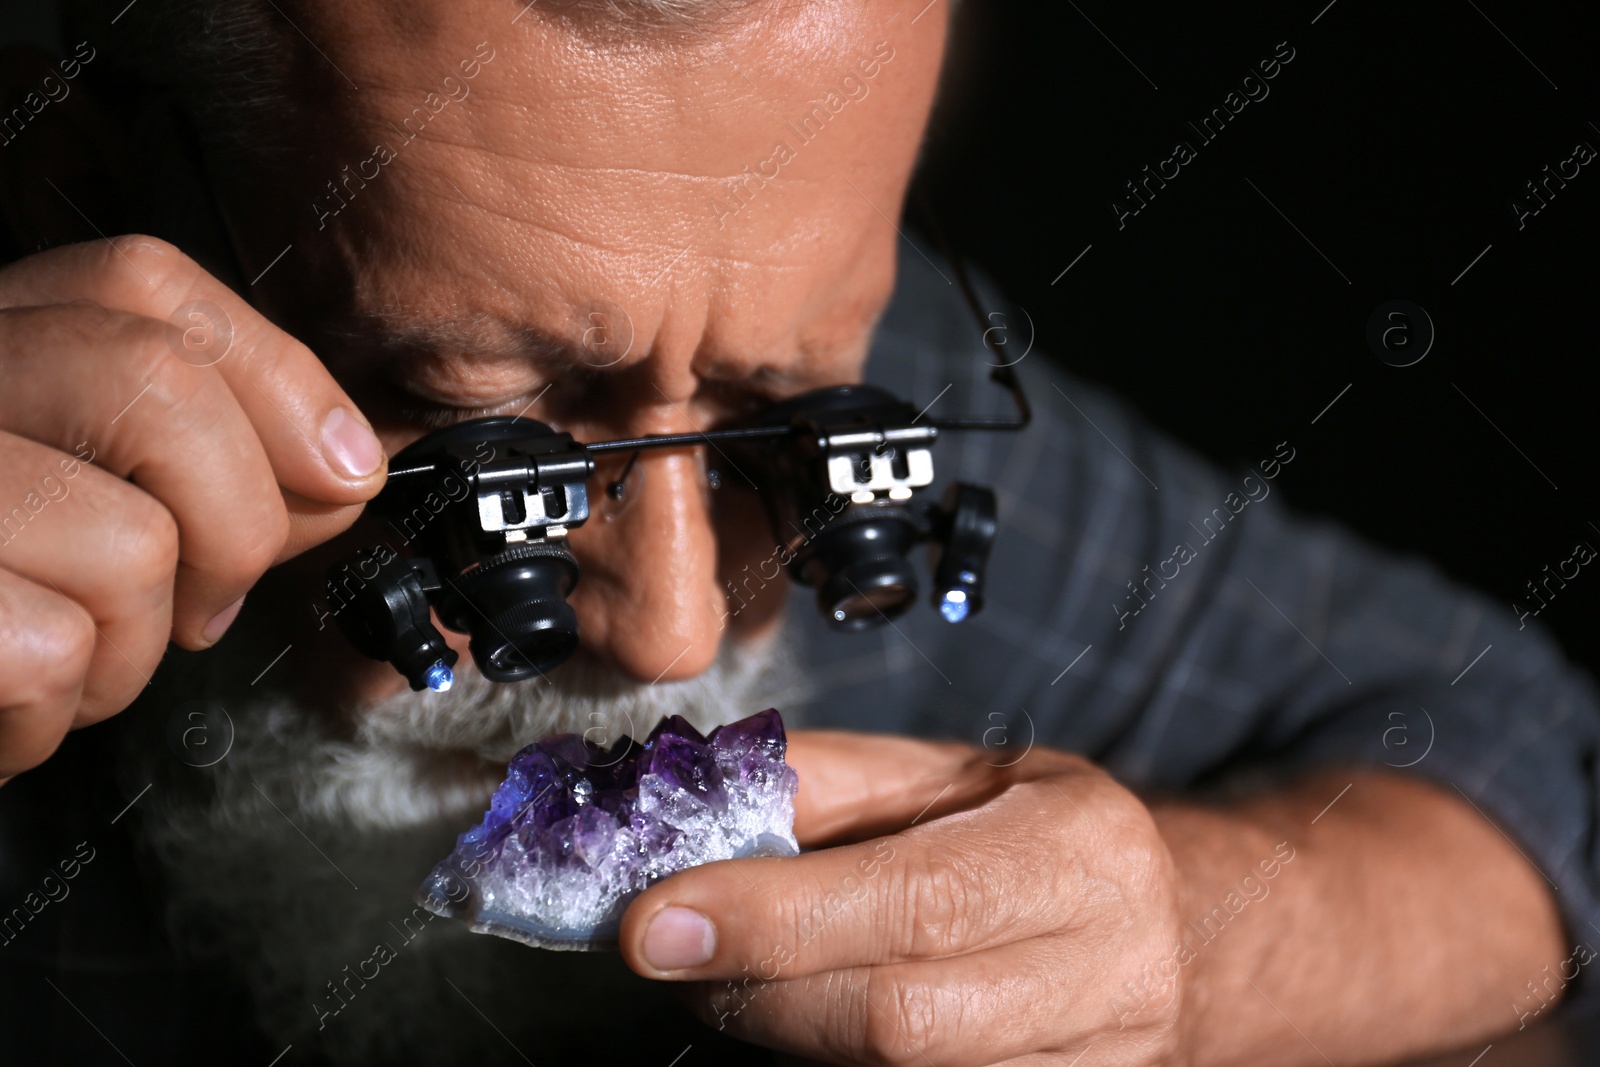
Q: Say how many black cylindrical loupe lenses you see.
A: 2